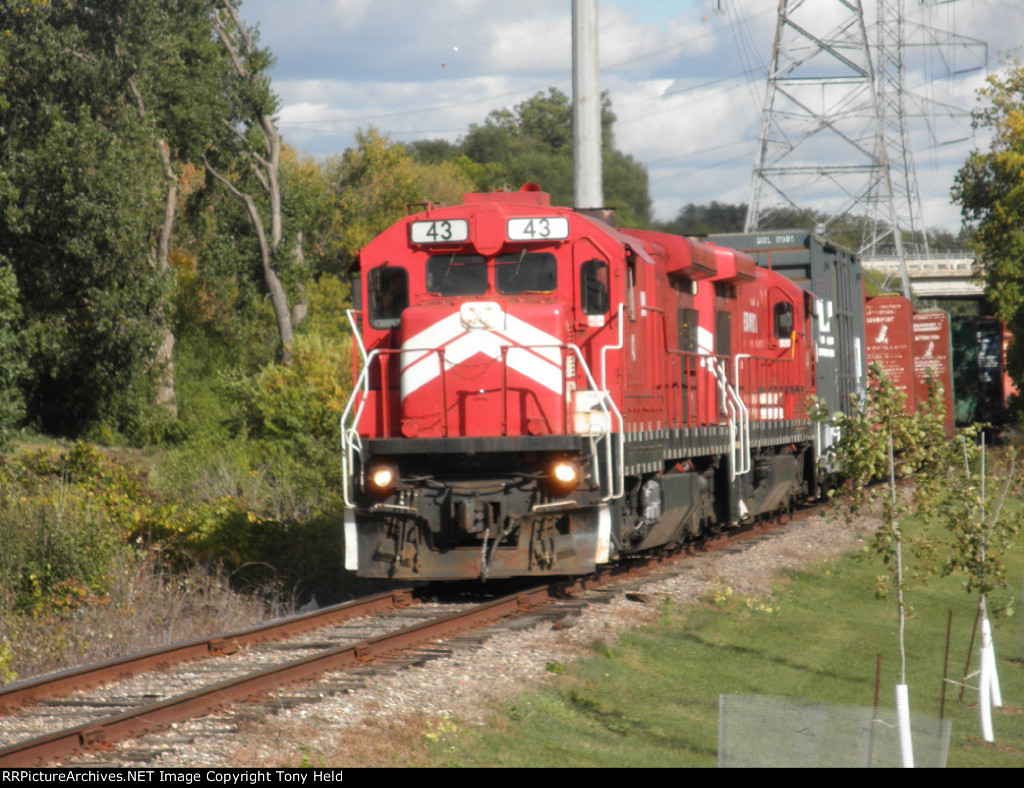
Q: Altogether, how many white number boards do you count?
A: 2